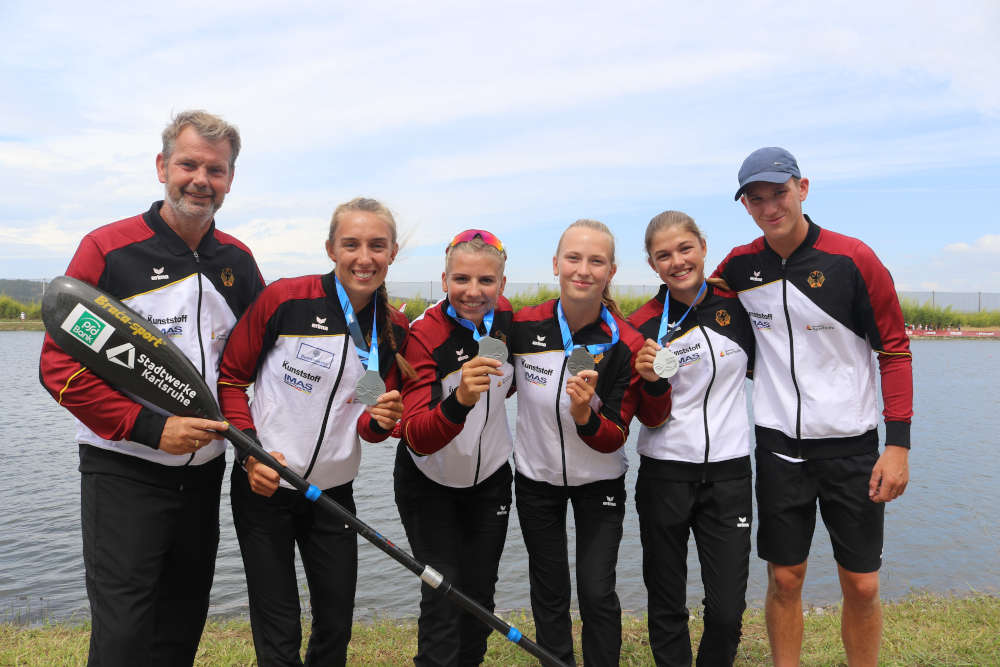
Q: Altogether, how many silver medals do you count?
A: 4